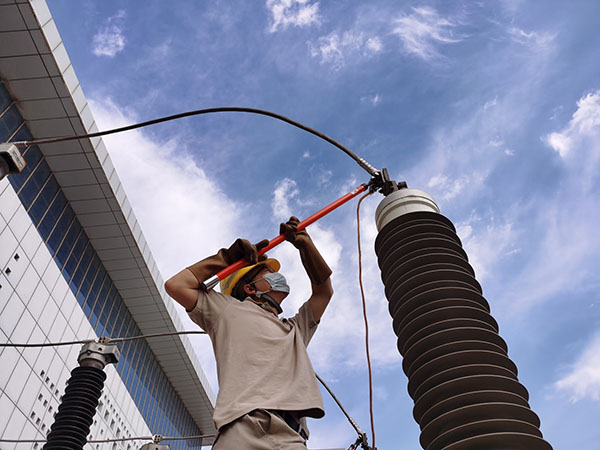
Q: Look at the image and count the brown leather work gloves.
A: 2